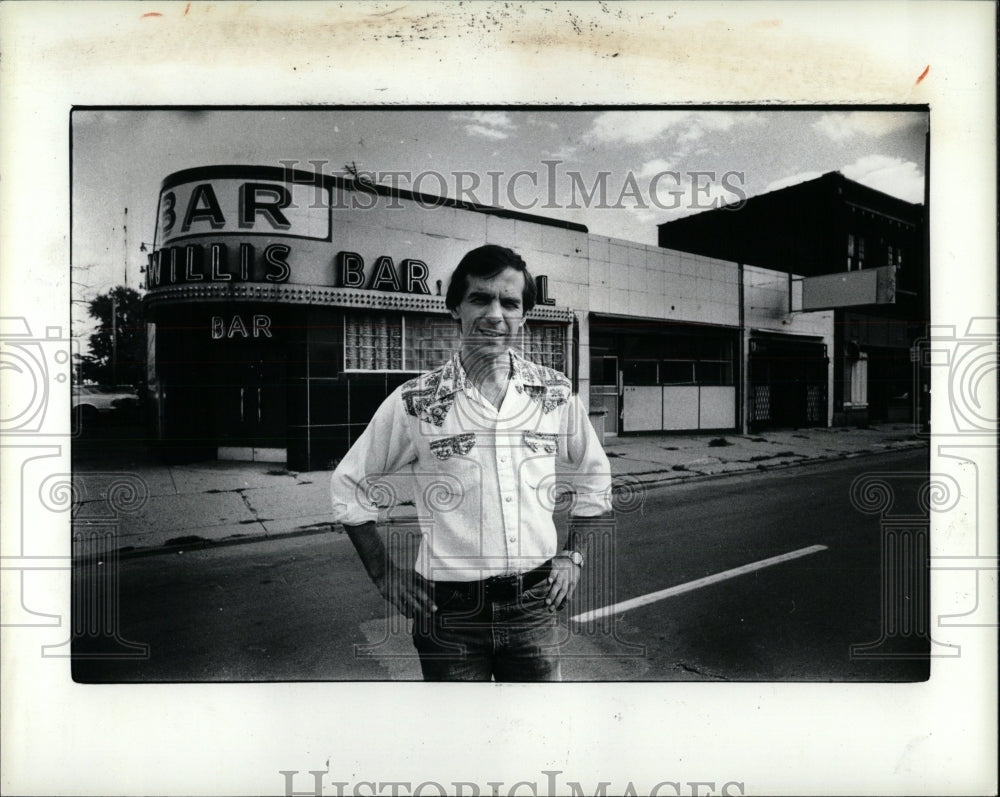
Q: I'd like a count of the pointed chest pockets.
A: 2